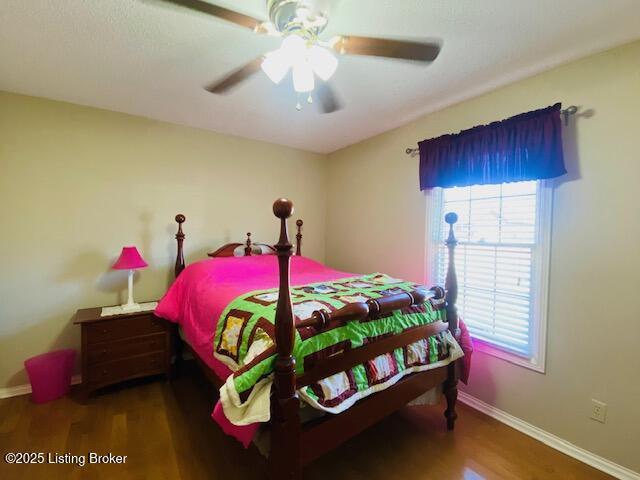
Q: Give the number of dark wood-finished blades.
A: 4